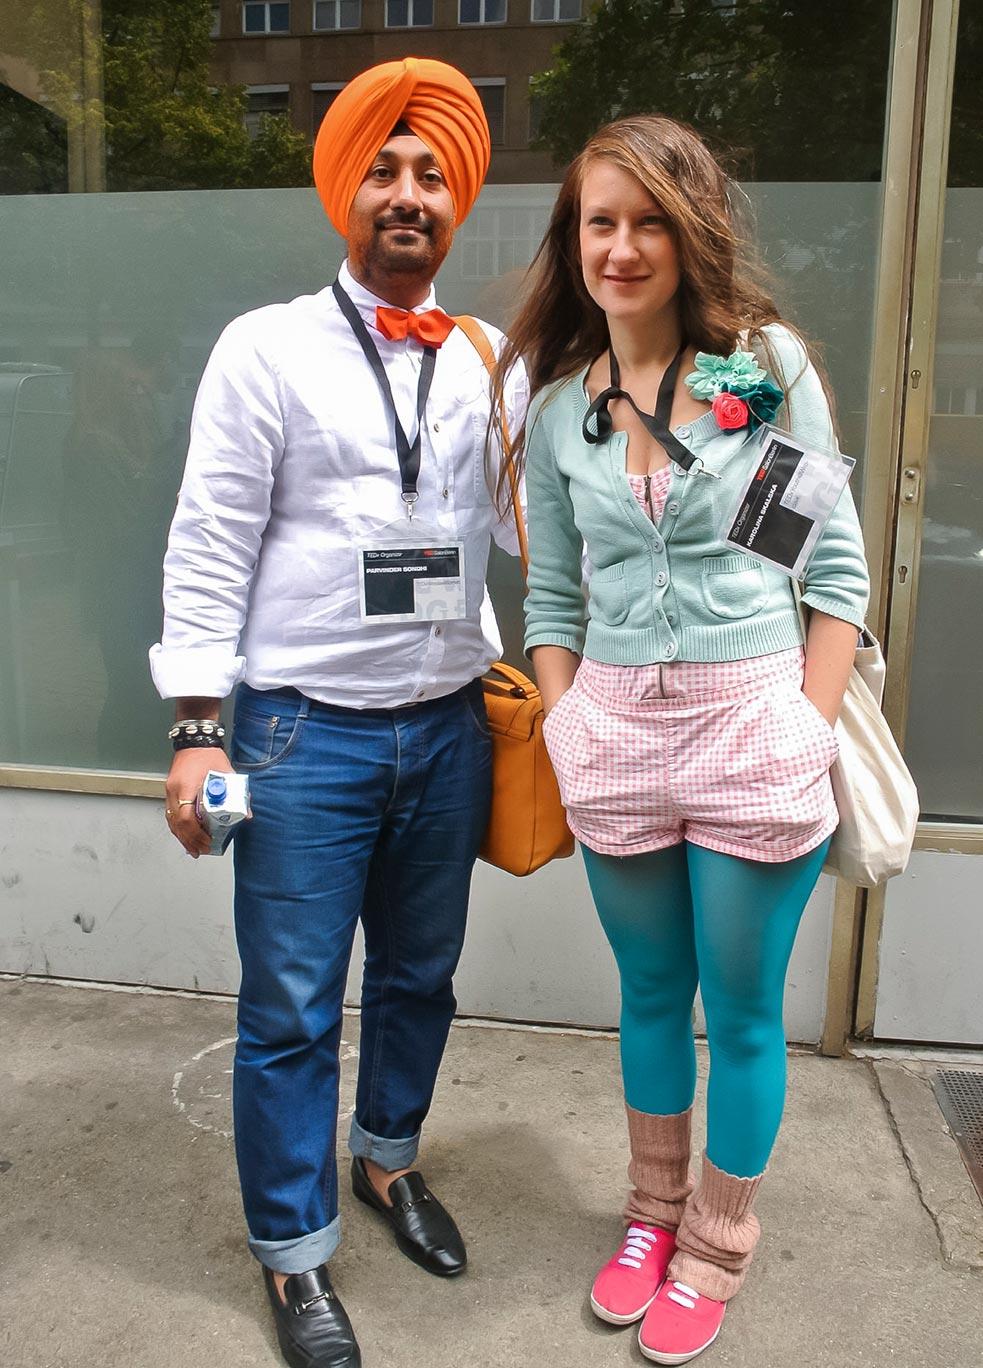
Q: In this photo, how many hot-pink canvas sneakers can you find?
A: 2